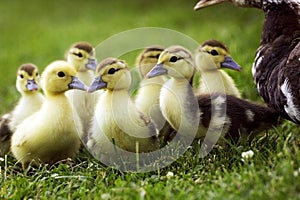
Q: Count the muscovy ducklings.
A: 7